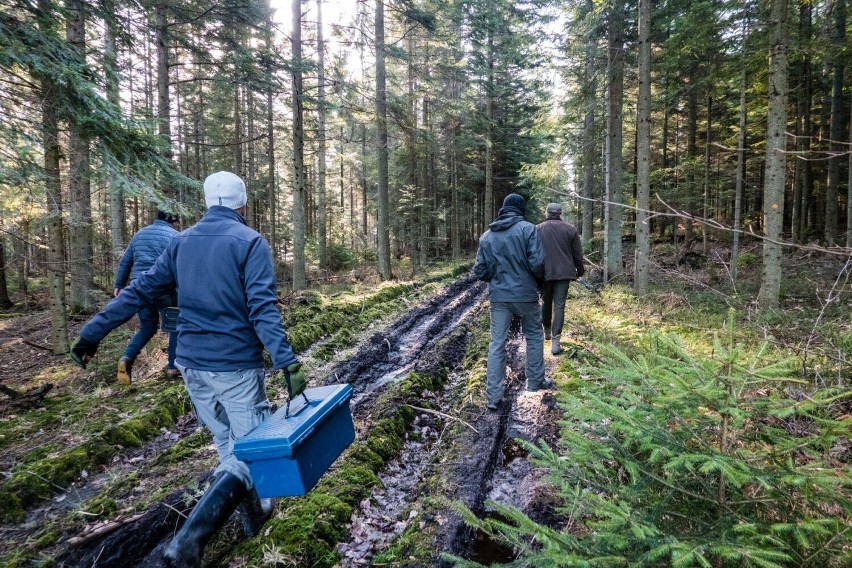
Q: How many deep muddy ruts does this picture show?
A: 2